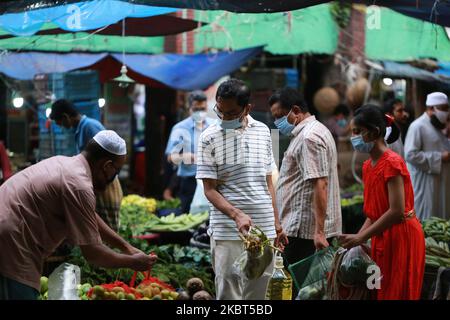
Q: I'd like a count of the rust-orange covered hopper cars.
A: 0